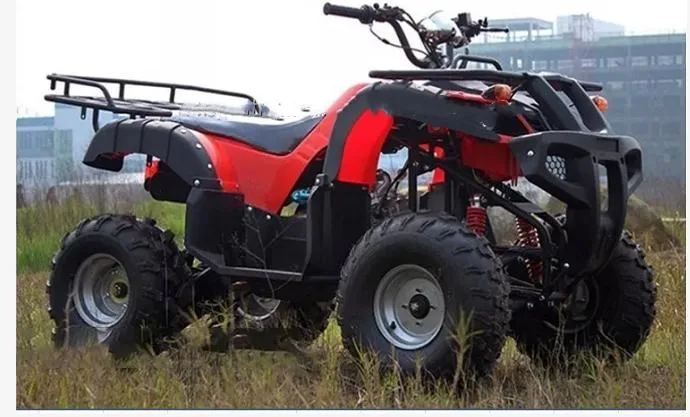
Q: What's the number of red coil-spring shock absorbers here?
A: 2